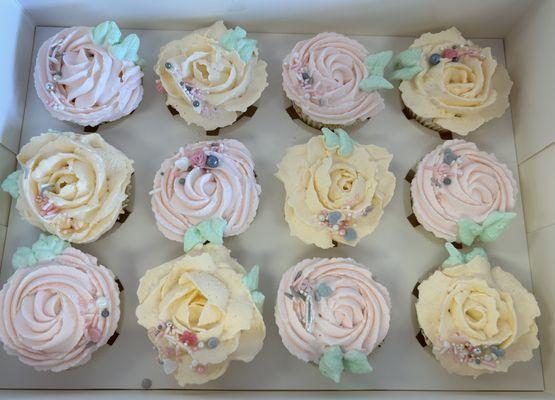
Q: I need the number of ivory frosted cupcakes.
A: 6